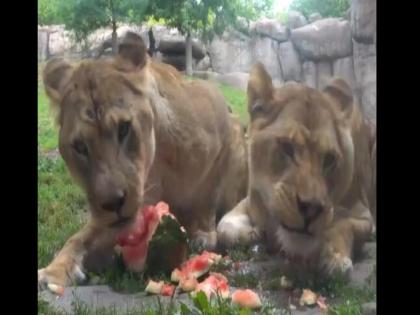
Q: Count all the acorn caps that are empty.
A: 0